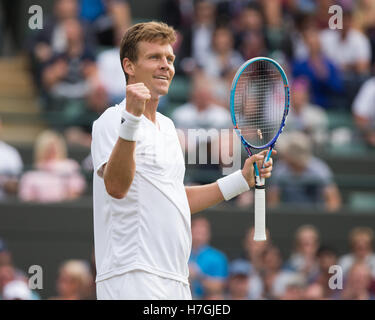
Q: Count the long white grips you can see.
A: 1